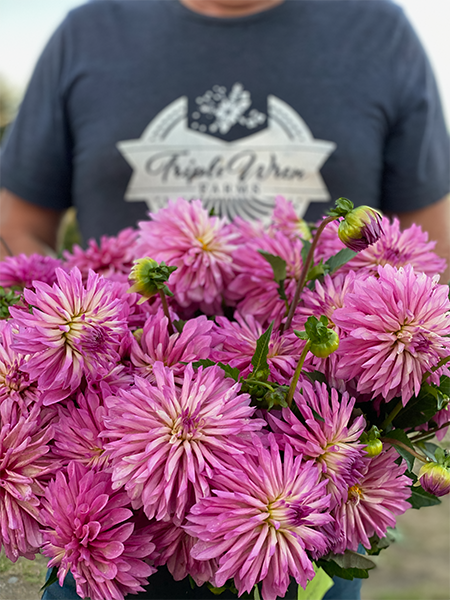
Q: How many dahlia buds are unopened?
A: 5